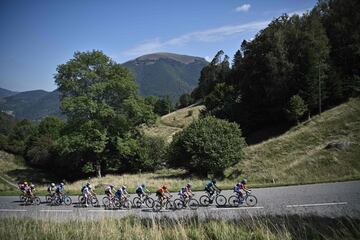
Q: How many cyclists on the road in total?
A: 13